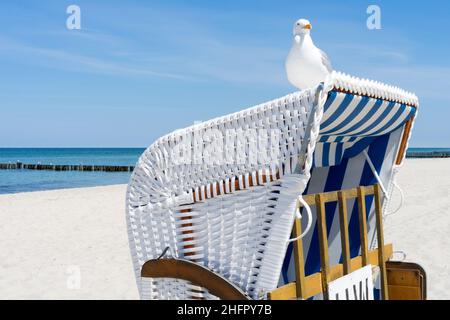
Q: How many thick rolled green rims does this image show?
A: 0